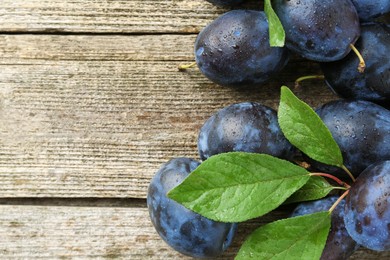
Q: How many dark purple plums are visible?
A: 10